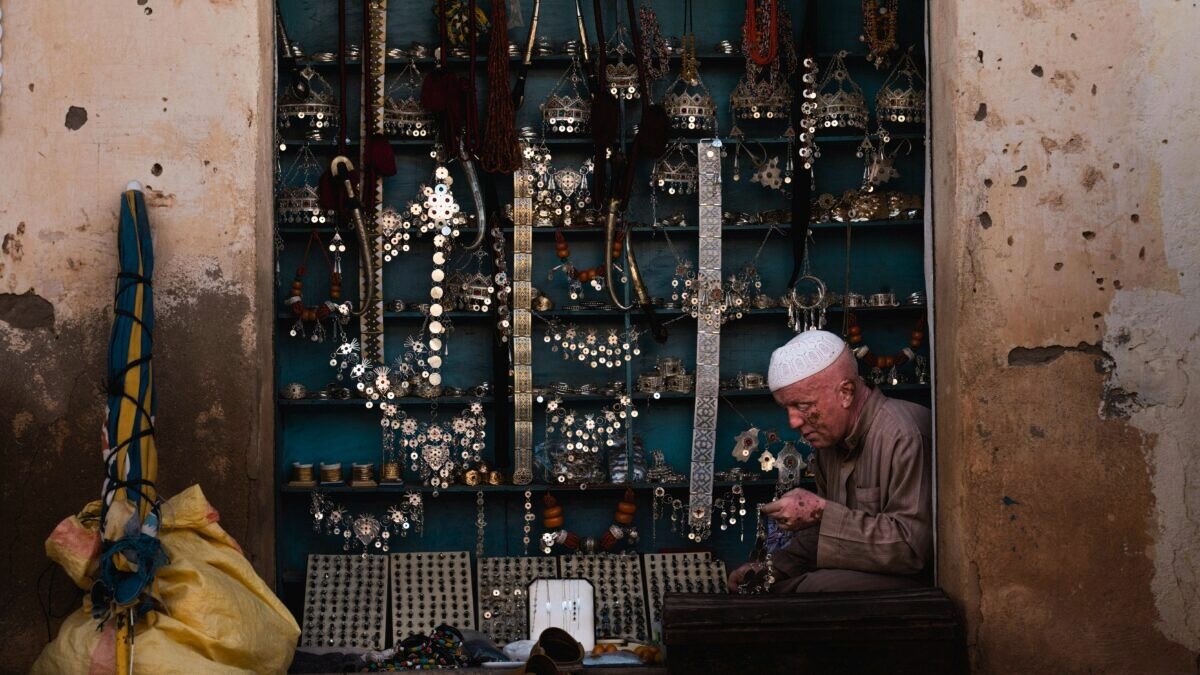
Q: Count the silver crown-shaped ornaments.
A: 11